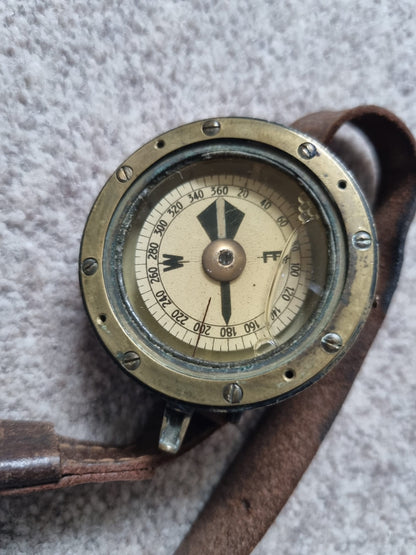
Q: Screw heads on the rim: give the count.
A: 8